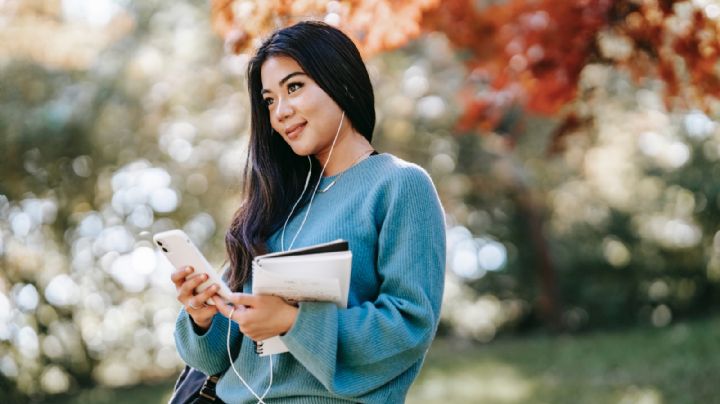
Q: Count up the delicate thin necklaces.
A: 1